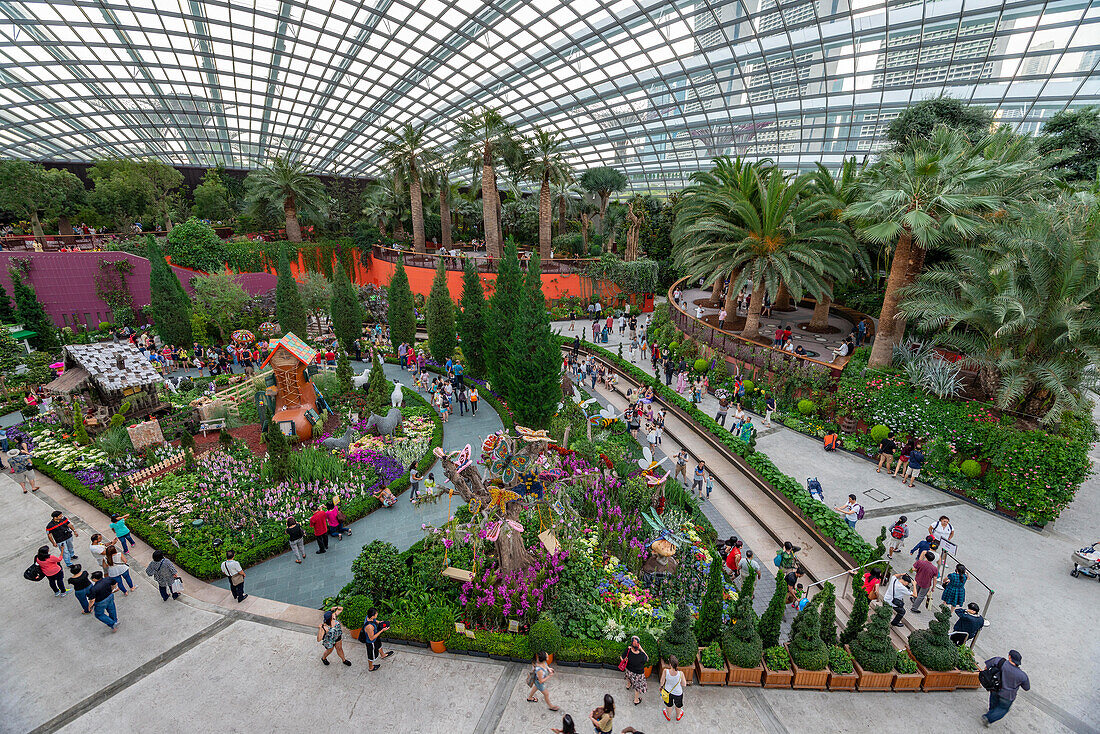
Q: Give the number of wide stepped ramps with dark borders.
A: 1